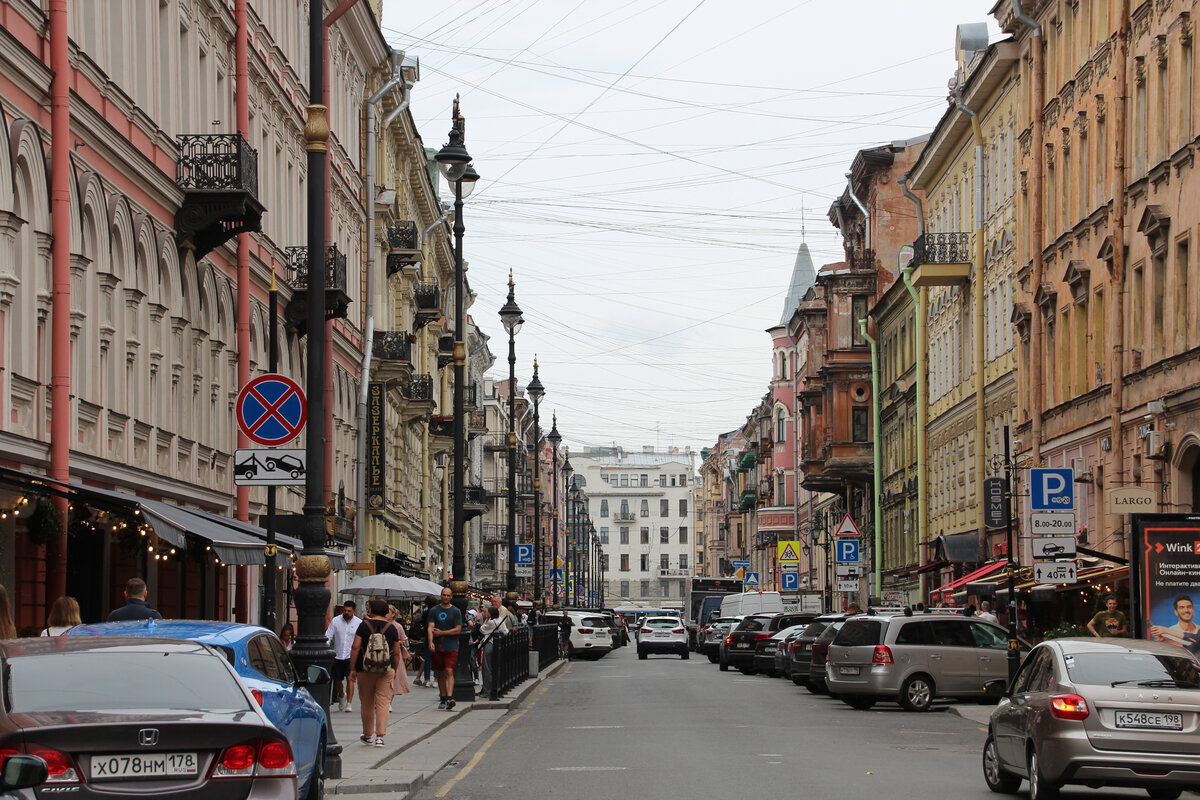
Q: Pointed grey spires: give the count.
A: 1